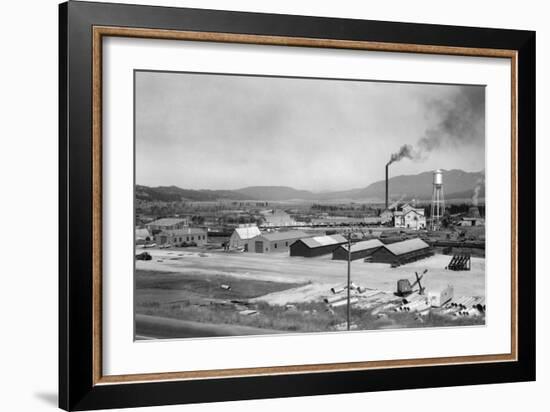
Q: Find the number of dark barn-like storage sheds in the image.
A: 3